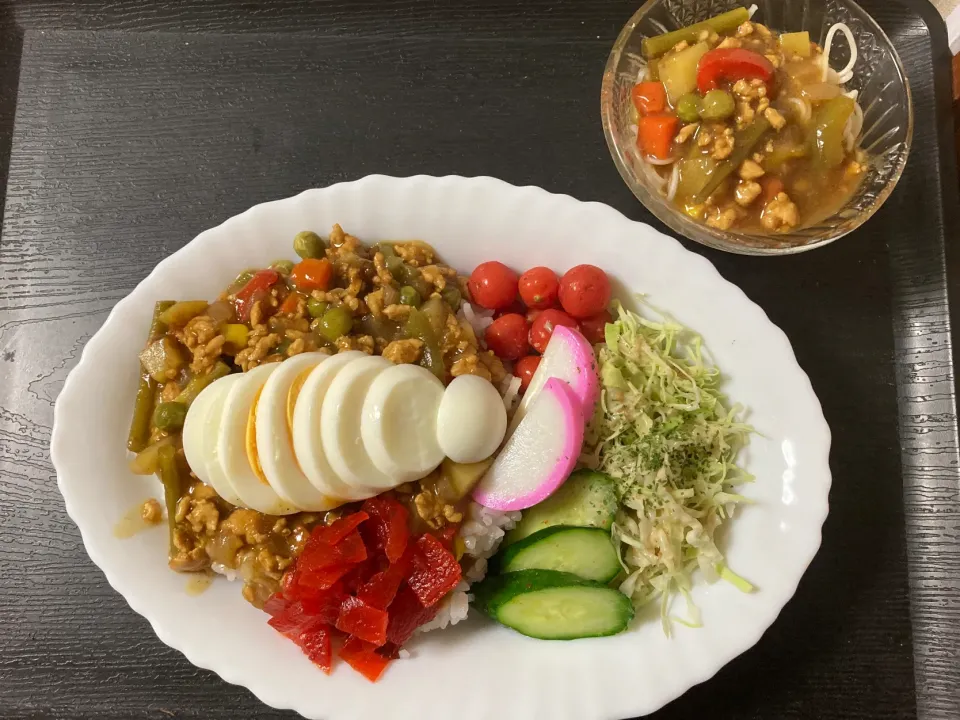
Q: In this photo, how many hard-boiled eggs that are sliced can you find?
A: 1